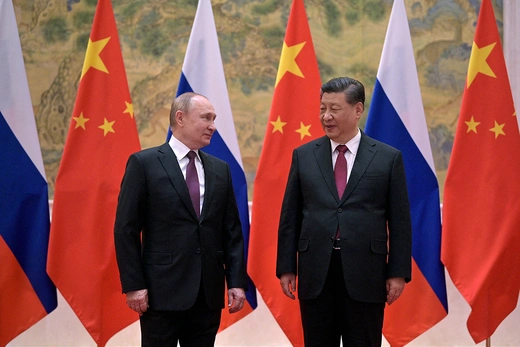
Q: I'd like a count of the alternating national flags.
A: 6